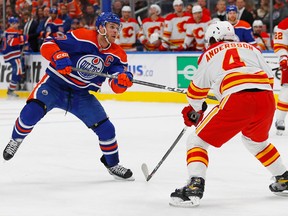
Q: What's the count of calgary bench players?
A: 5